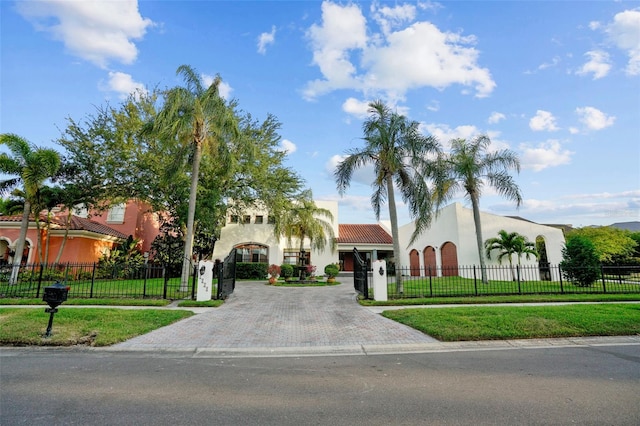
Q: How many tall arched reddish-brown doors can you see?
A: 3